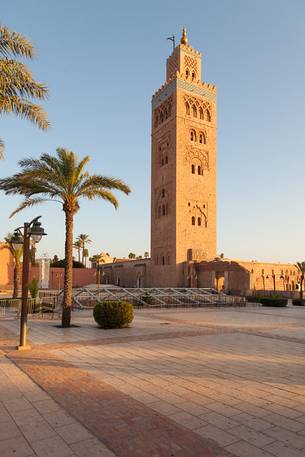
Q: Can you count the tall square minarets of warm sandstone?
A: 1